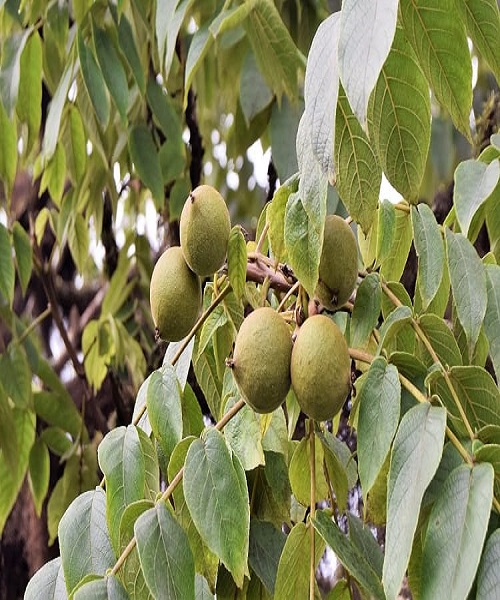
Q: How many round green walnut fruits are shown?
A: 5